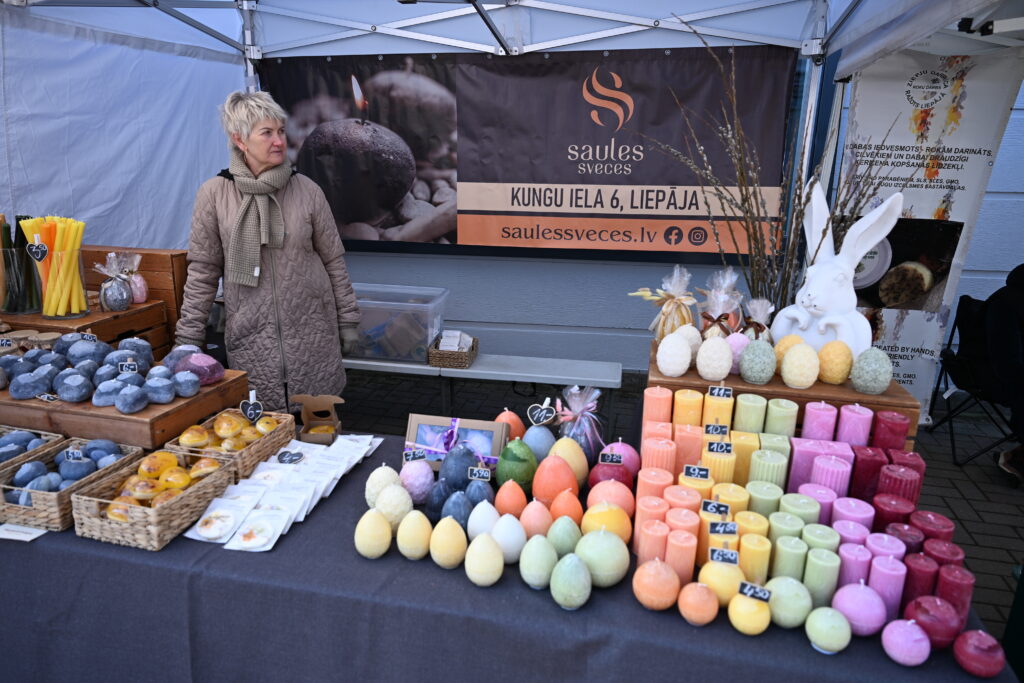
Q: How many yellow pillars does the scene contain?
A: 11